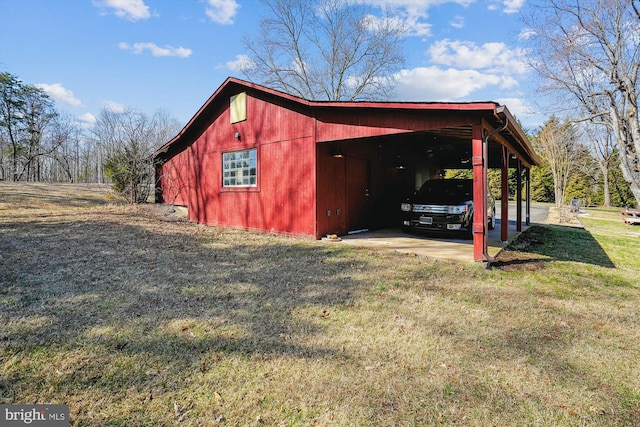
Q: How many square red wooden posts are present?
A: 4